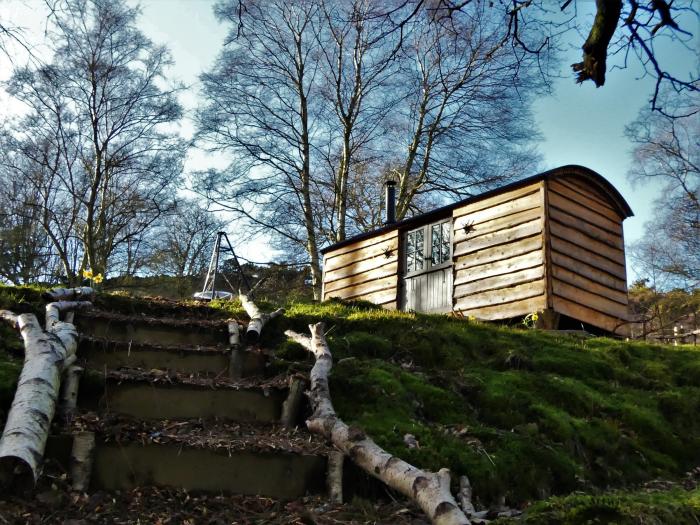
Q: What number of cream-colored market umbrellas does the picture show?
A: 0